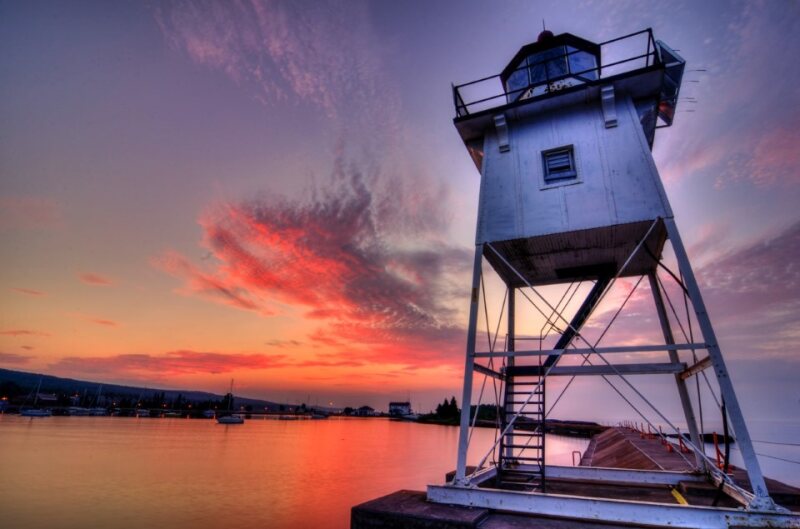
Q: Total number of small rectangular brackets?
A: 2